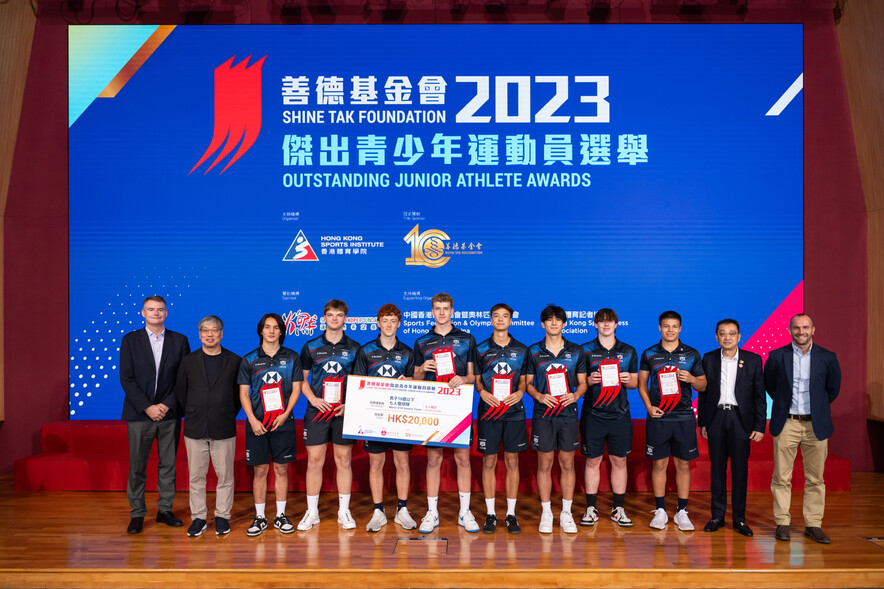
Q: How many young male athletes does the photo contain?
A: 8